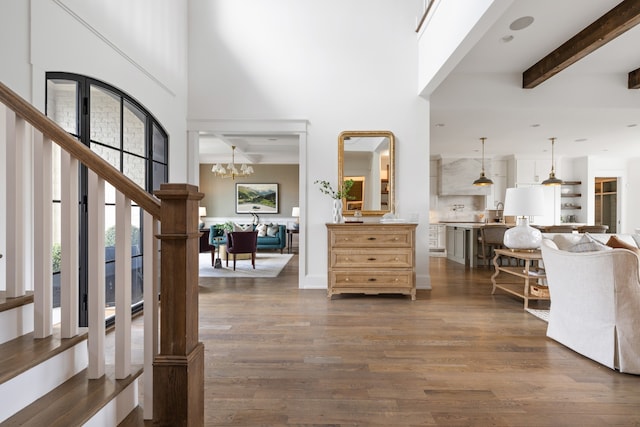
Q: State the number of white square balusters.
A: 6